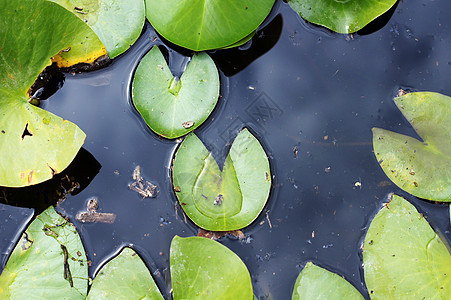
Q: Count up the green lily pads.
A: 12